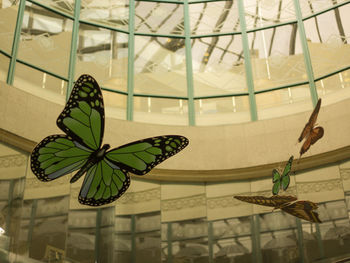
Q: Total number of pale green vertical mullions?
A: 6